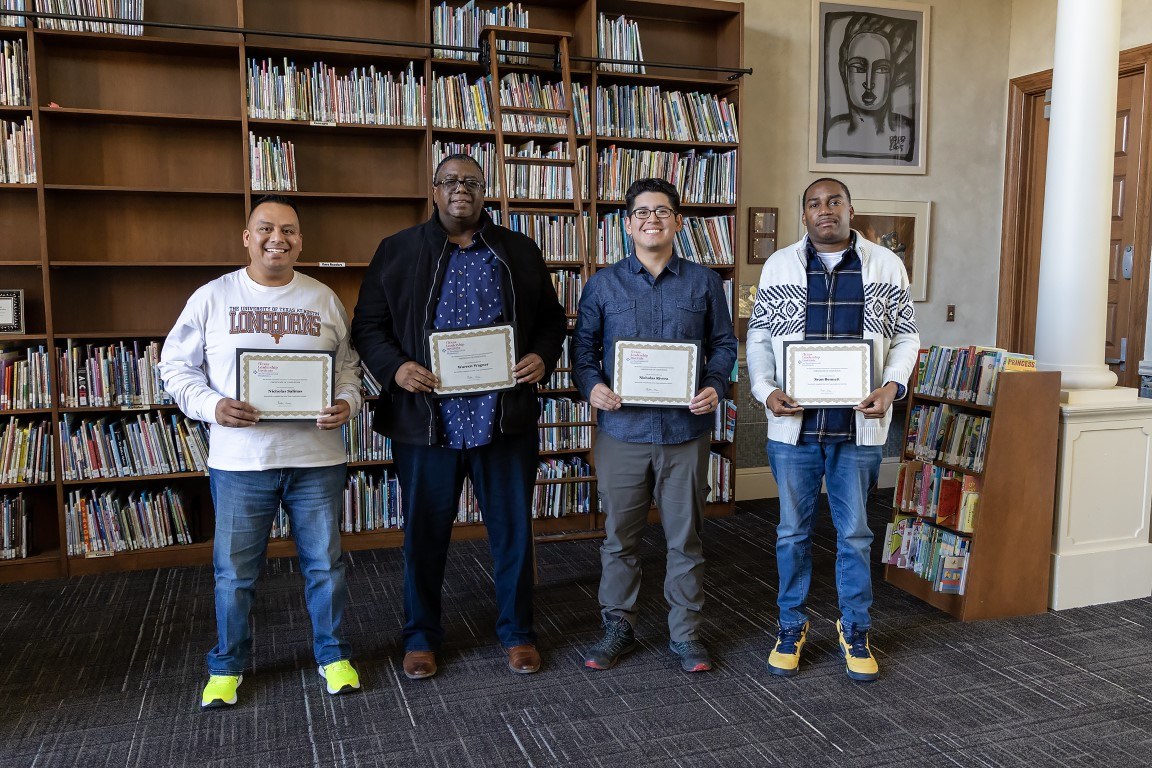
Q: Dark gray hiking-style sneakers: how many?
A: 2